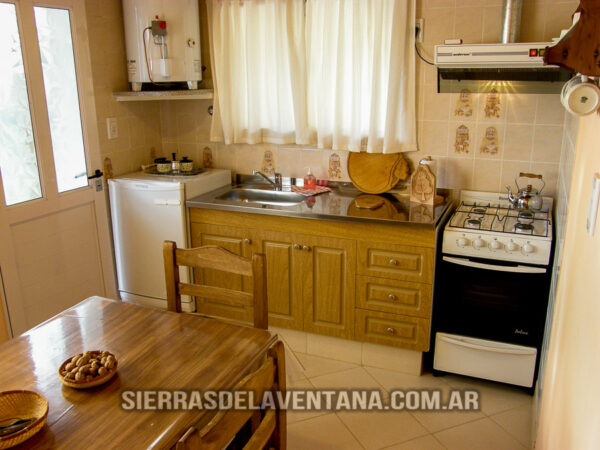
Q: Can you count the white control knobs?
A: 5